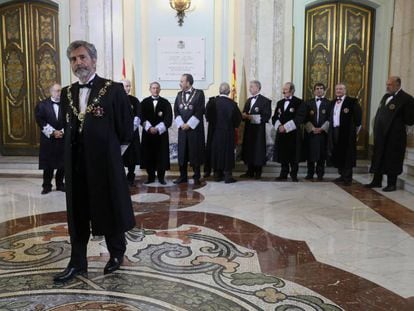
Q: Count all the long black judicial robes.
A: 11